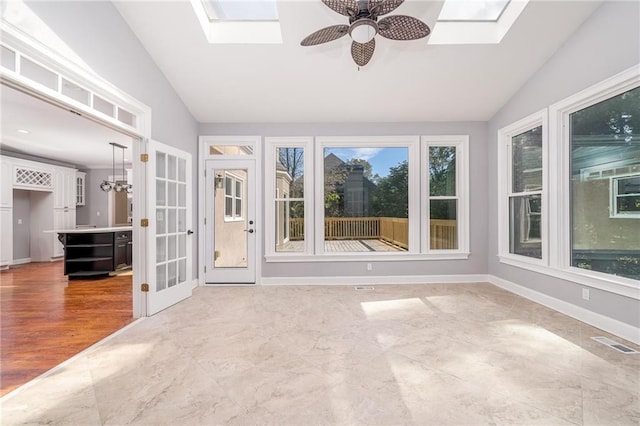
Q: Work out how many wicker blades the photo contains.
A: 5